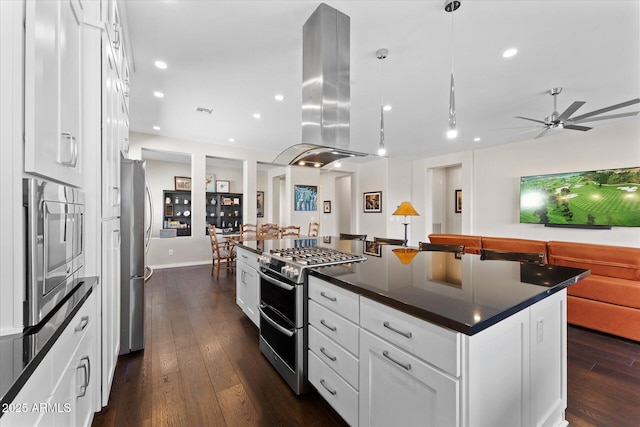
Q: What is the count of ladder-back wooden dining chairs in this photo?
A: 6